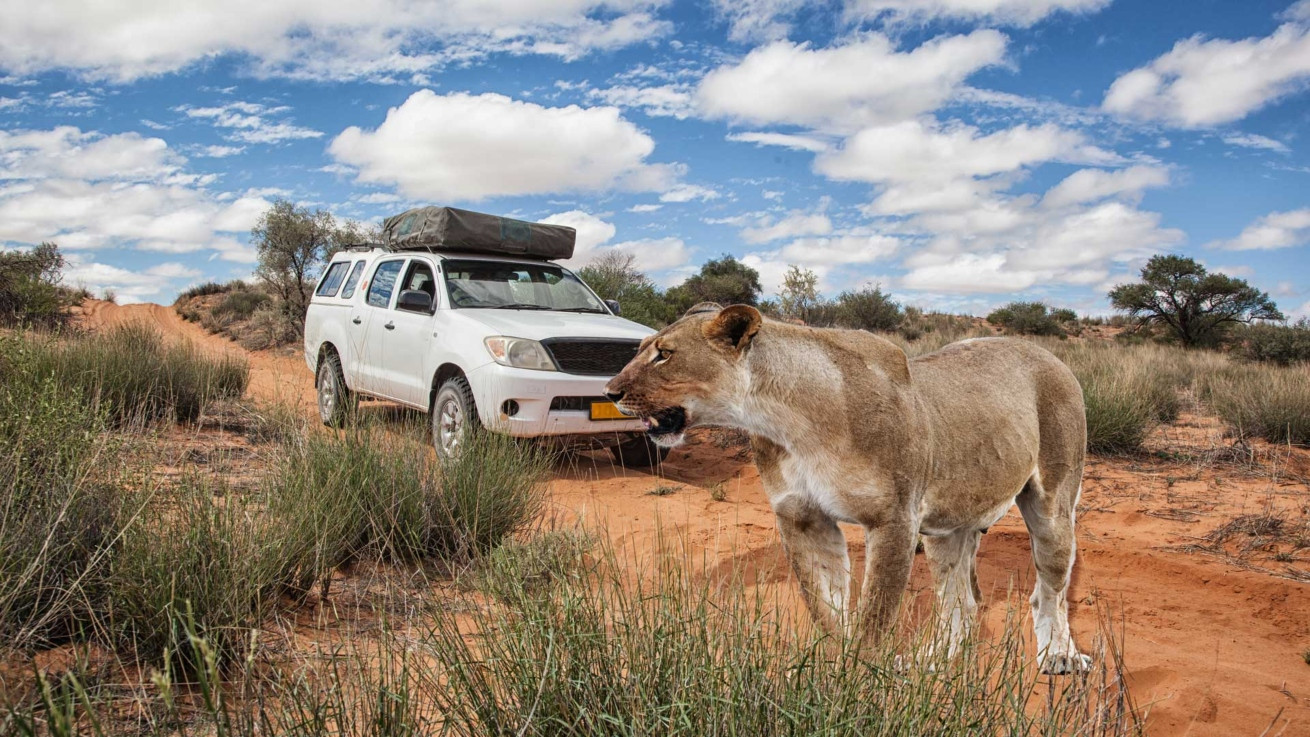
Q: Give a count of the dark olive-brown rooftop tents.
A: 1